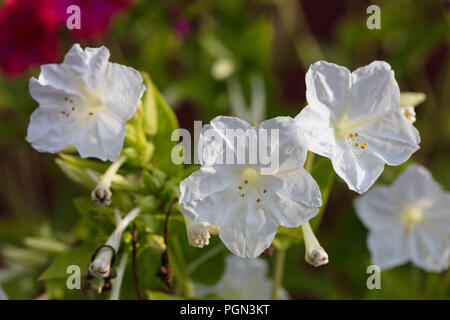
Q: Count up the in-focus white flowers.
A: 3